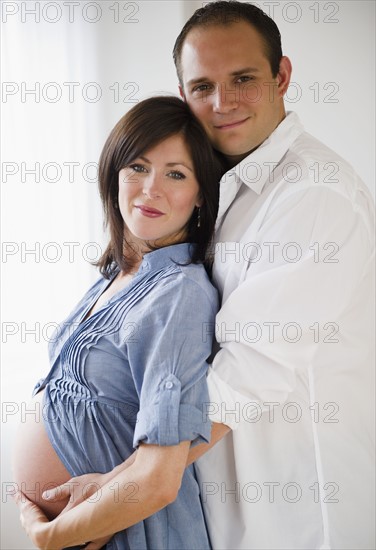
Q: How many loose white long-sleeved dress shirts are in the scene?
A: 1